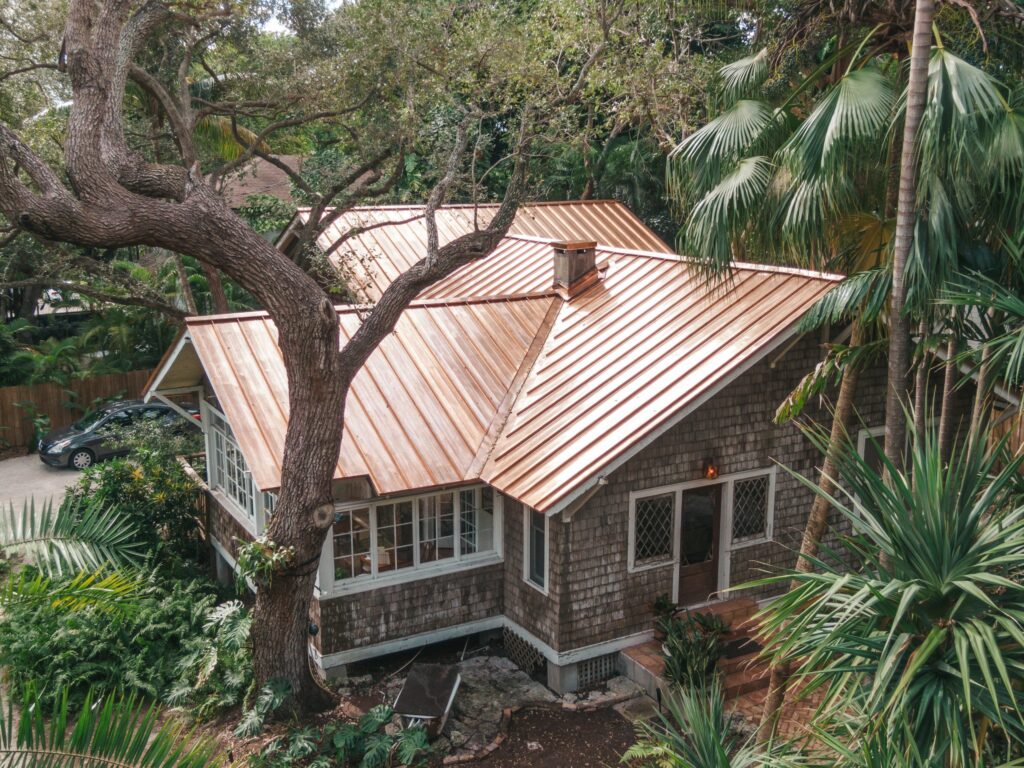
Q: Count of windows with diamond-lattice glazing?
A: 2